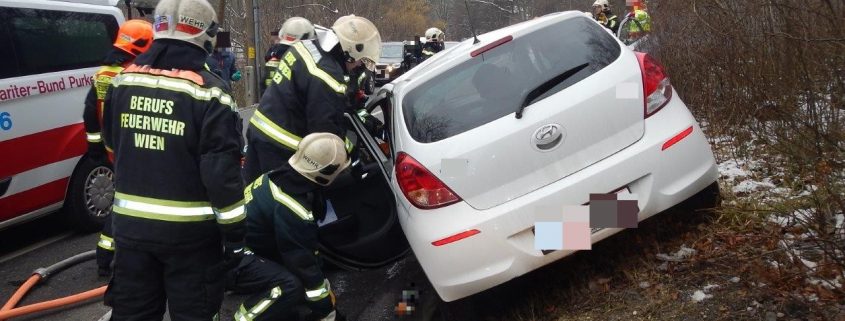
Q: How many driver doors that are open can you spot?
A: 1